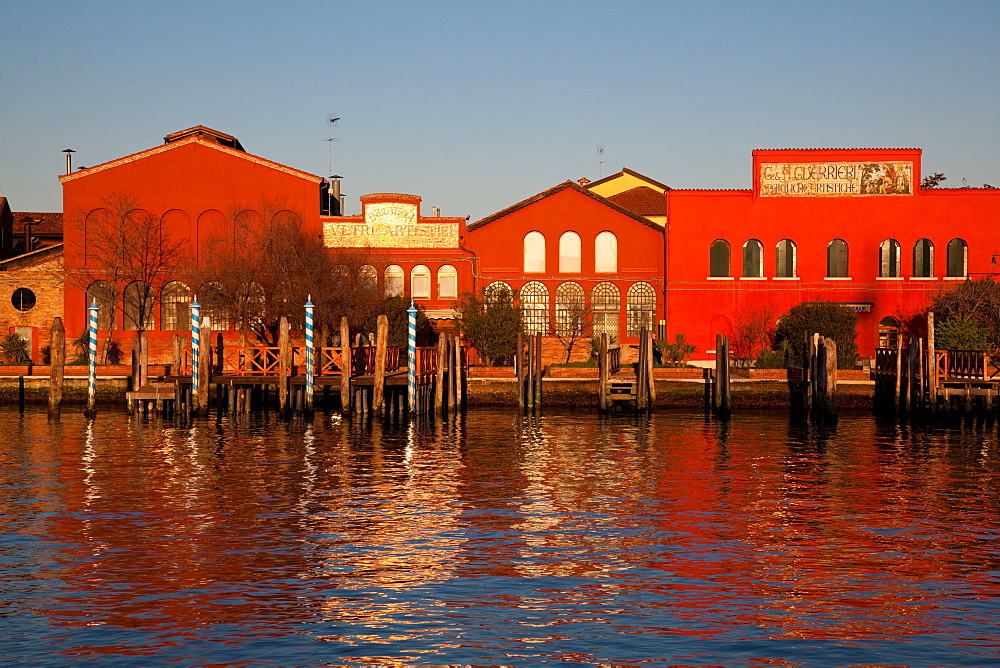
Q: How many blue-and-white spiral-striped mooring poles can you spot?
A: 4